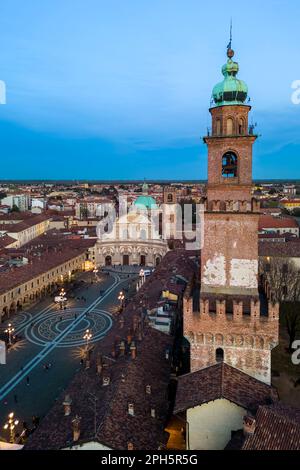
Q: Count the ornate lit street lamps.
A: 7